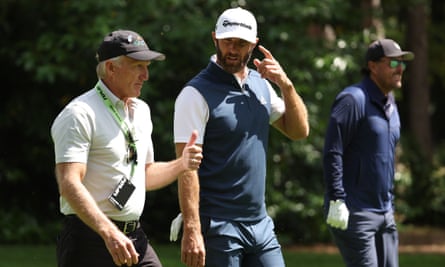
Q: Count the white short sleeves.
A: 4